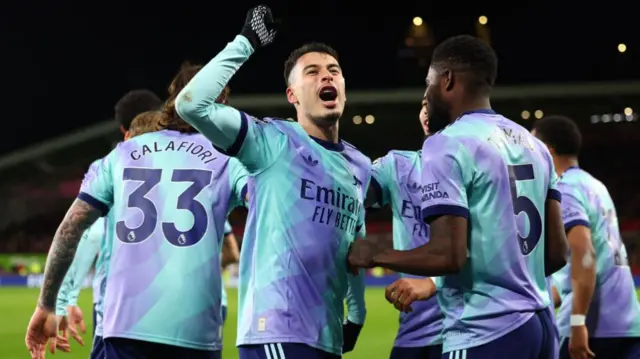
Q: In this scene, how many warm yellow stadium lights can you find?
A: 8